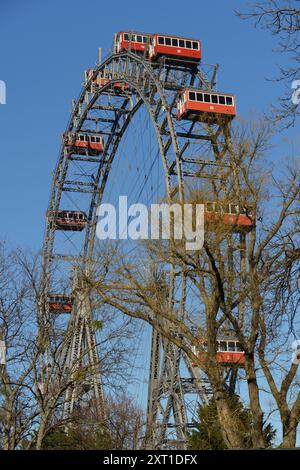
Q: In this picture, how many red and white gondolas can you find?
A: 9